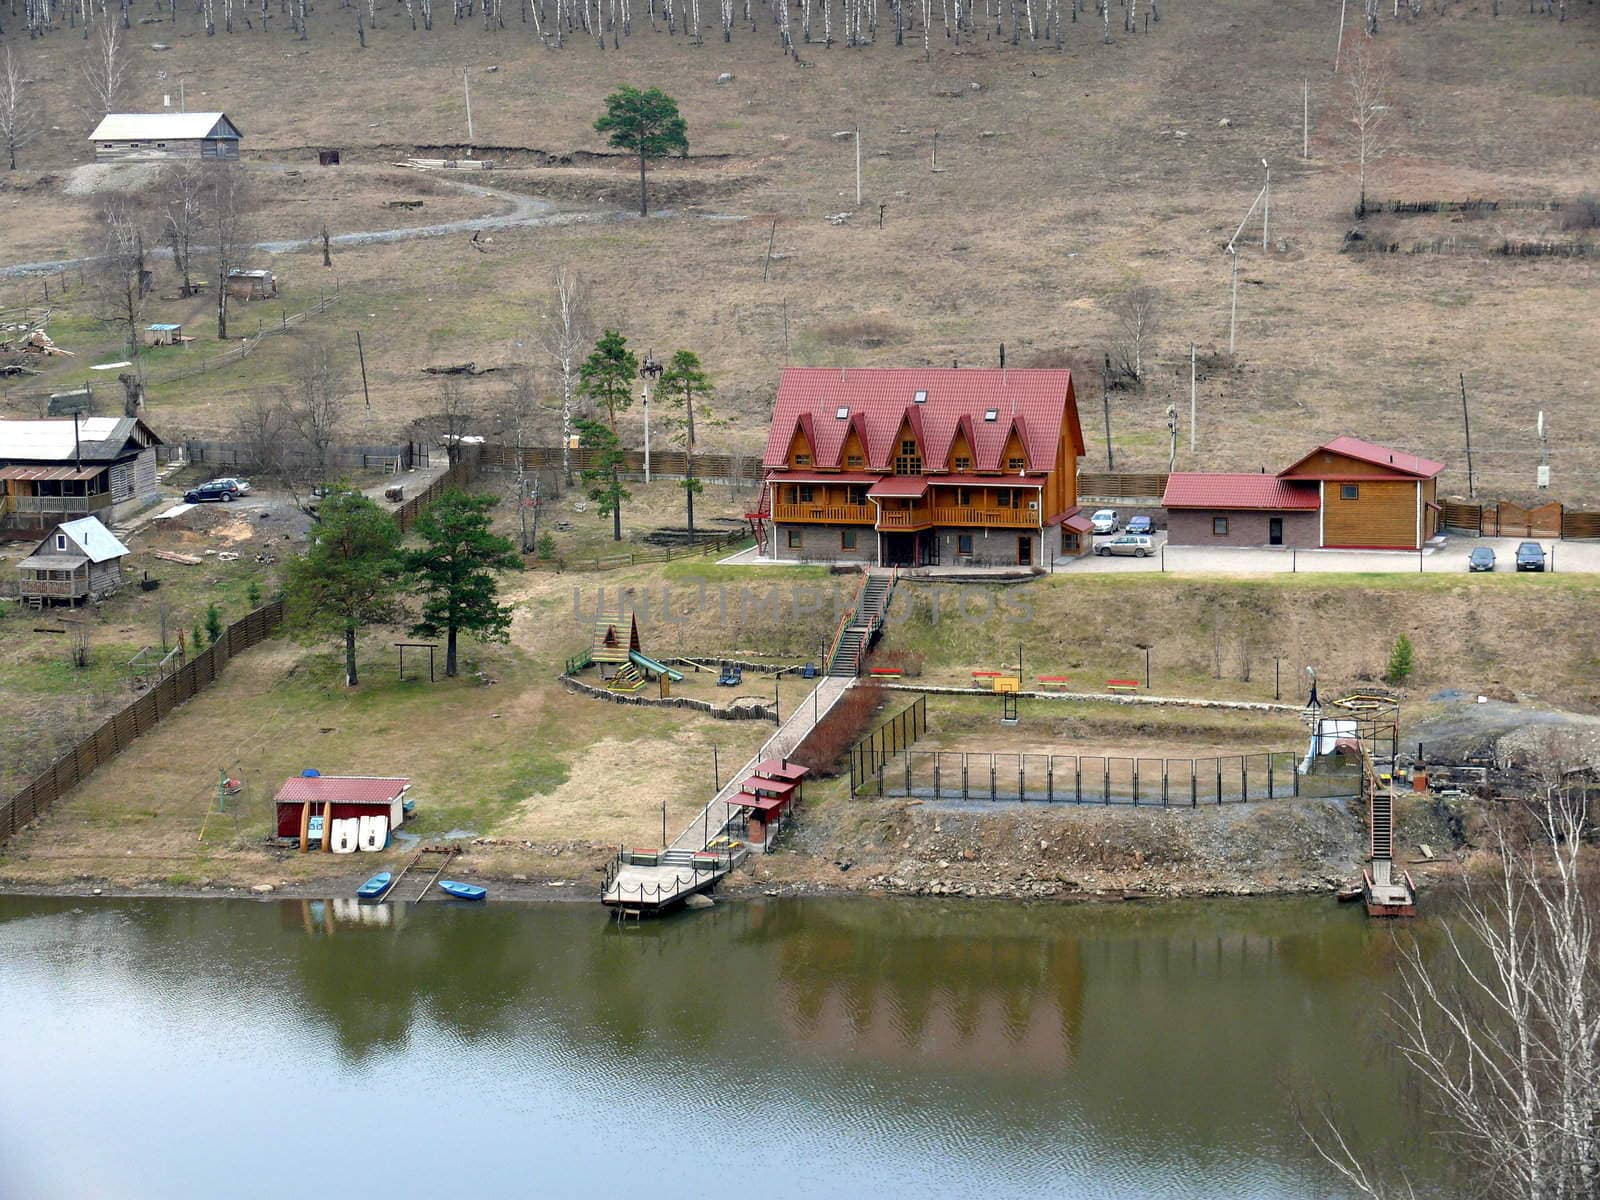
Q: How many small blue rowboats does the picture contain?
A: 2